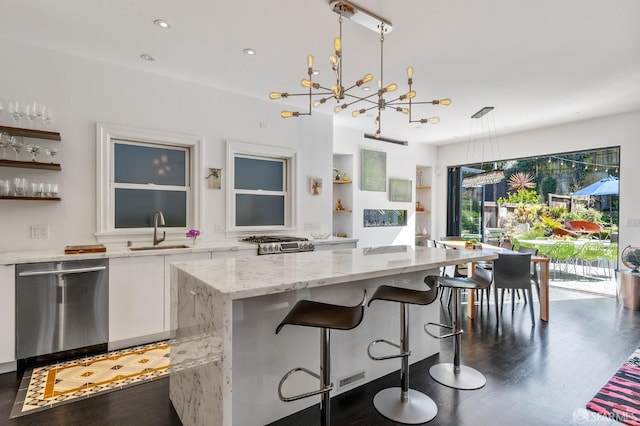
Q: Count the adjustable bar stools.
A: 3